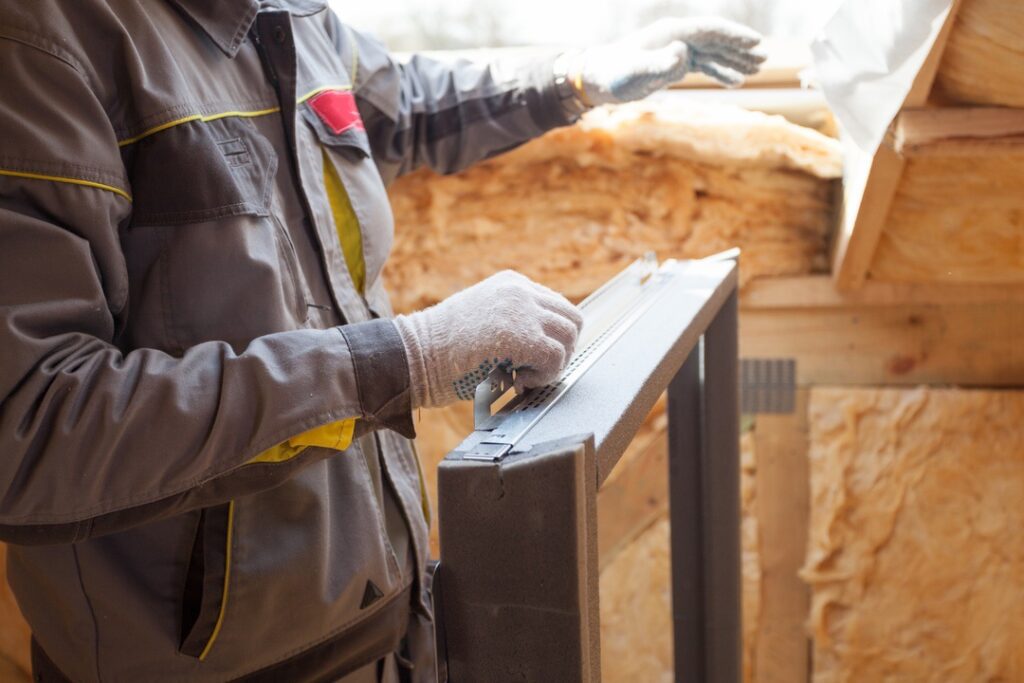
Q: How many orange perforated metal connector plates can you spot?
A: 0